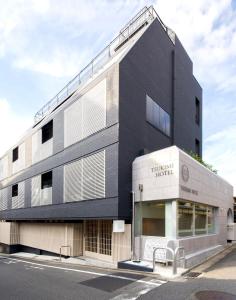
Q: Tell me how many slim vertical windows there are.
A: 2